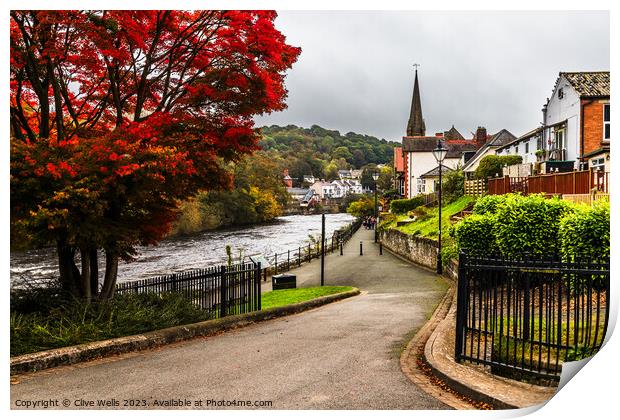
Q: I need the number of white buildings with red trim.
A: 1